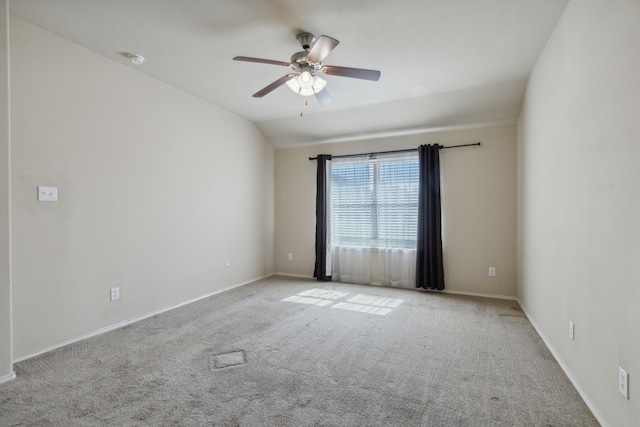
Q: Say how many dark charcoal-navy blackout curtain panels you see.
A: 2